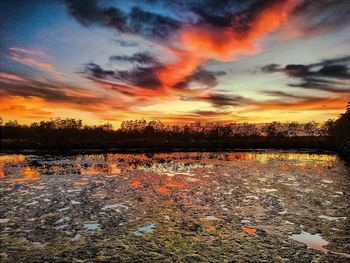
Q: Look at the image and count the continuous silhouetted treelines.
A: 1